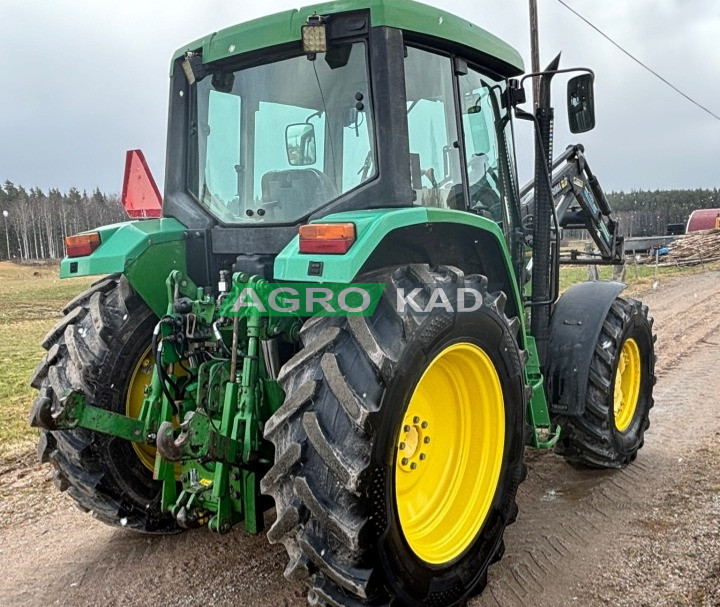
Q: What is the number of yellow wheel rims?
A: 3